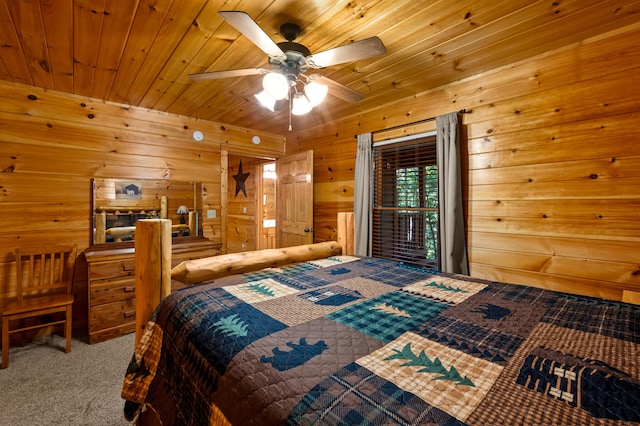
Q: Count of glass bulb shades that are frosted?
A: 4